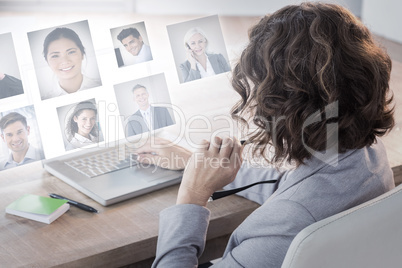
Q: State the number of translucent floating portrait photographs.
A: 7